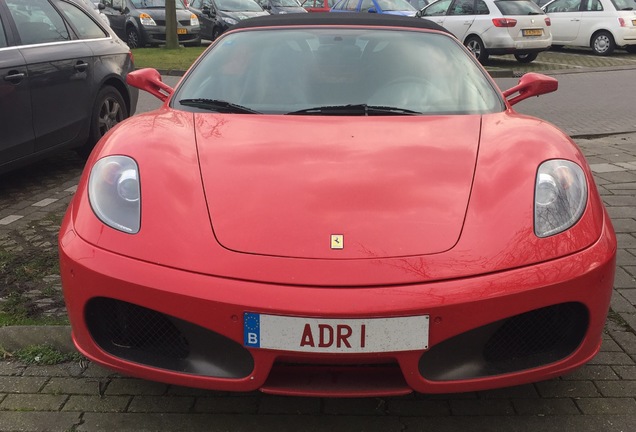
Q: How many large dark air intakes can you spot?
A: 2